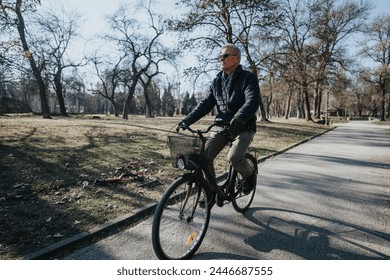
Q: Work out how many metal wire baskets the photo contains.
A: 1